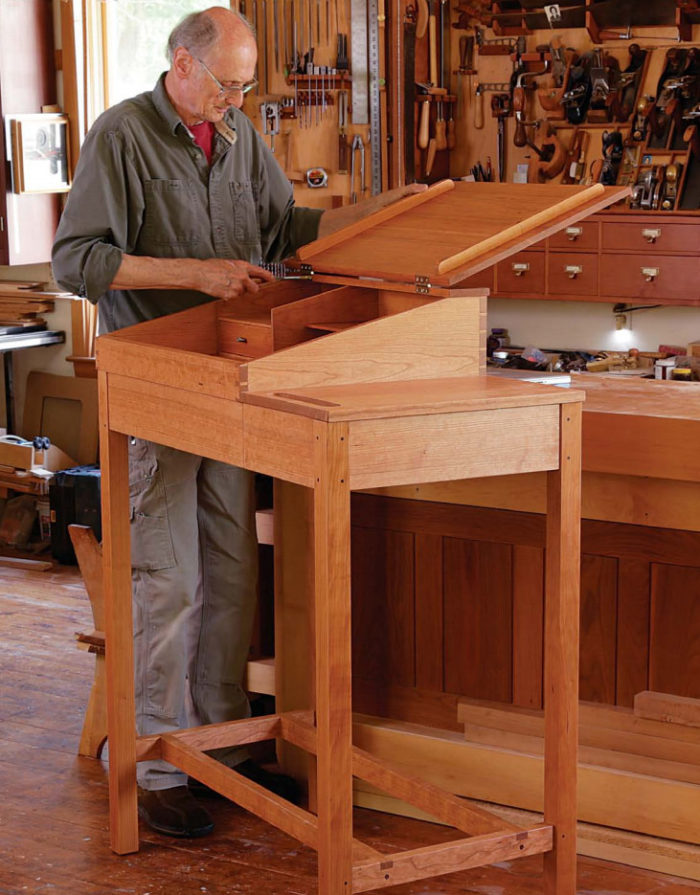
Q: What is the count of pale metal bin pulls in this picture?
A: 5